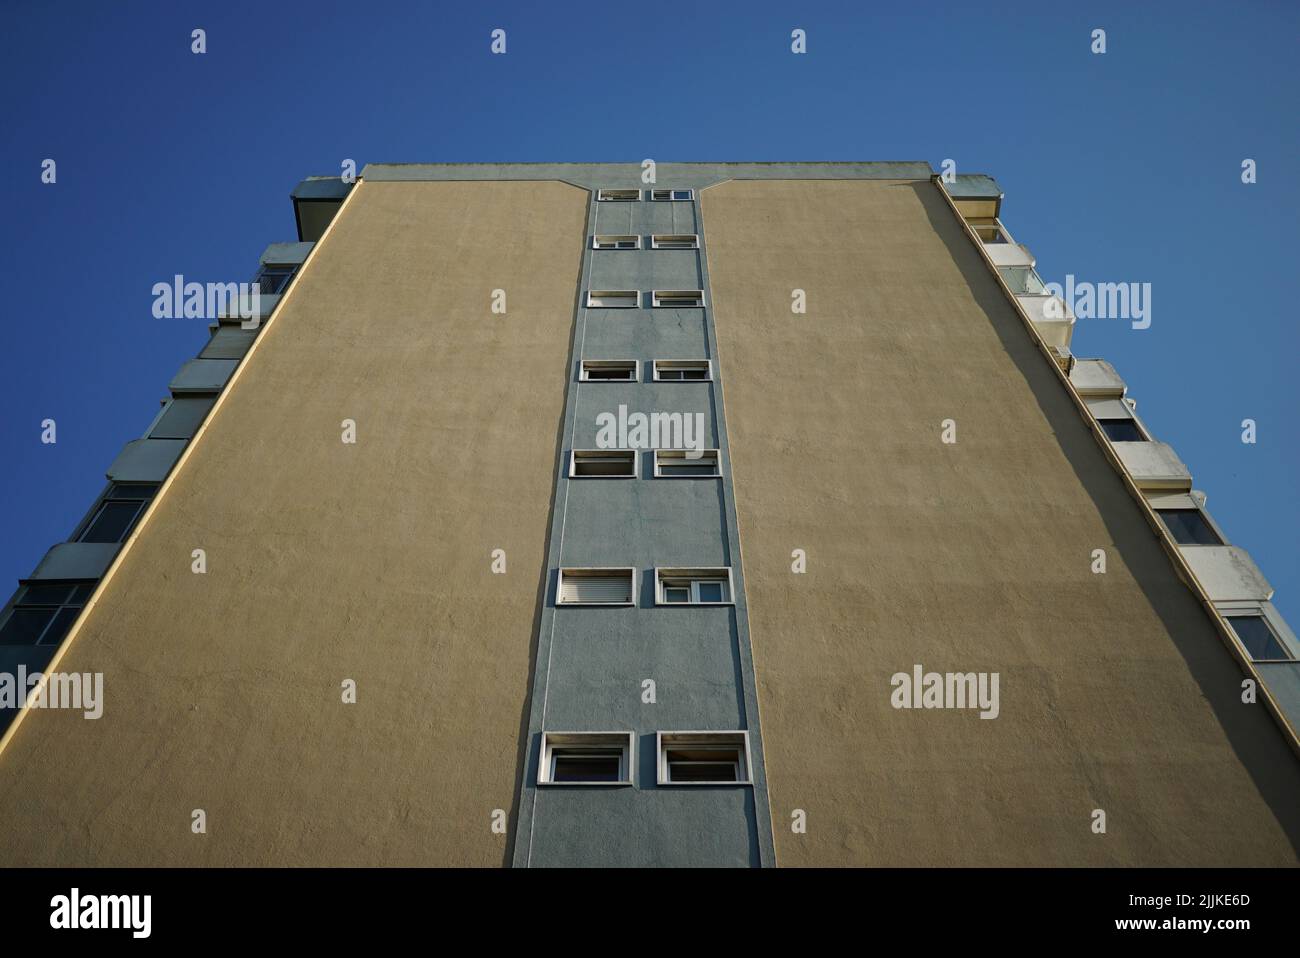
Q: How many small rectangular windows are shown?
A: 14